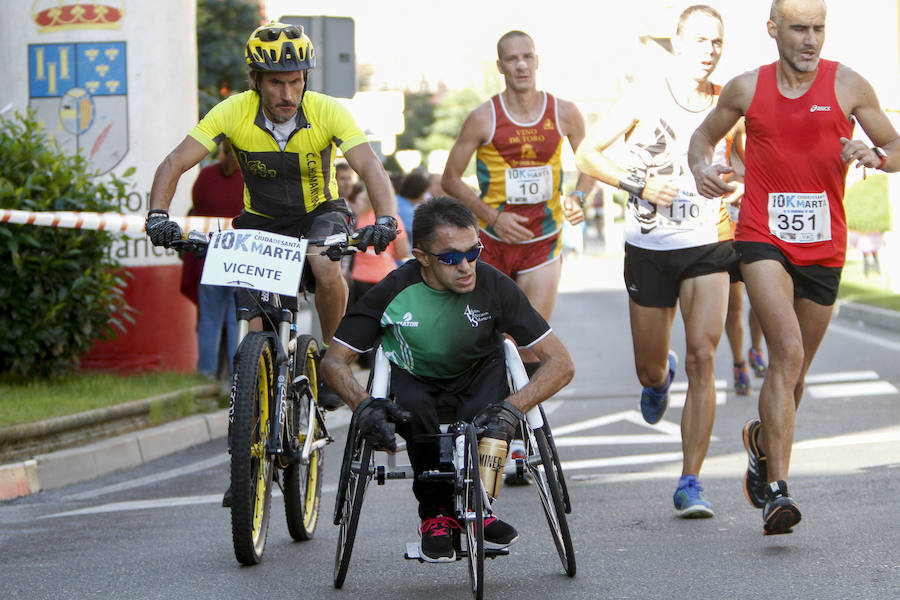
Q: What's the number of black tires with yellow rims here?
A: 2